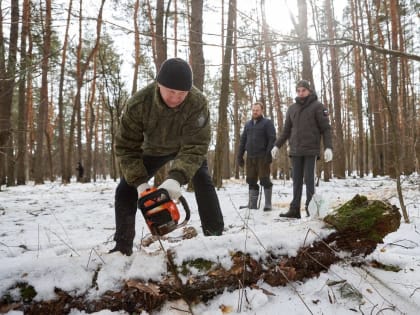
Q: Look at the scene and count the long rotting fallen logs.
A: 1